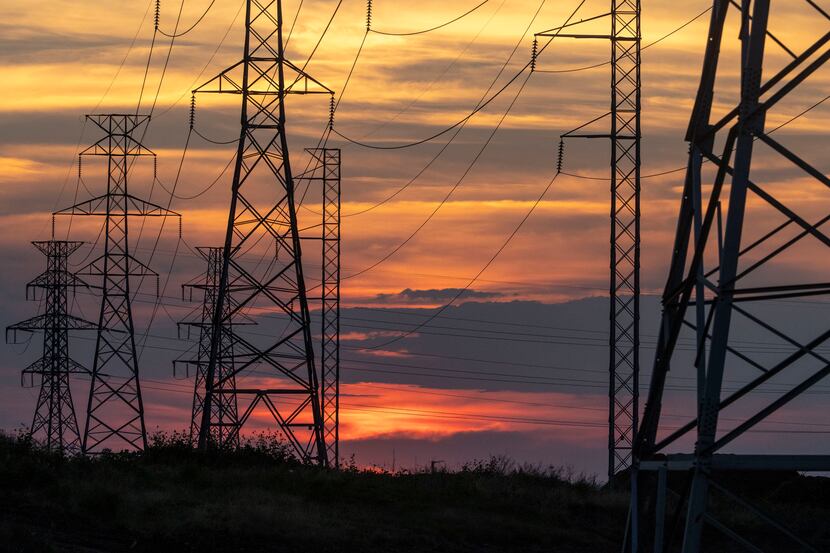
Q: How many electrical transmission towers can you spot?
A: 7